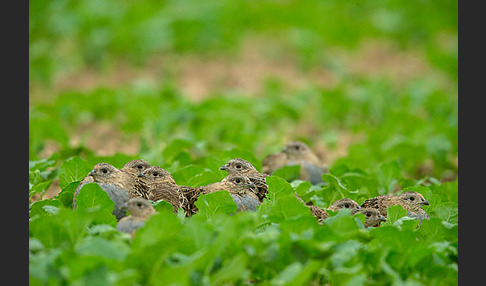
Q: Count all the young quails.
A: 10